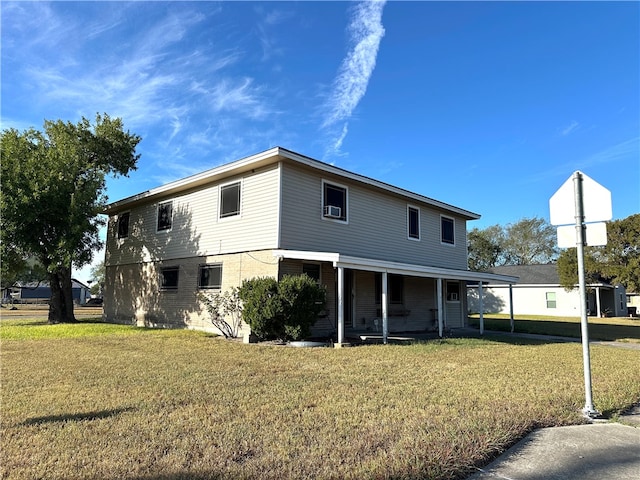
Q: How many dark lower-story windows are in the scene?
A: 5